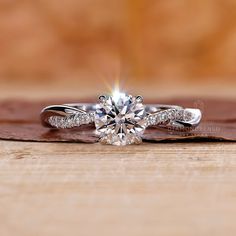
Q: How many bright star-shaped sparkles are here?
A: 1